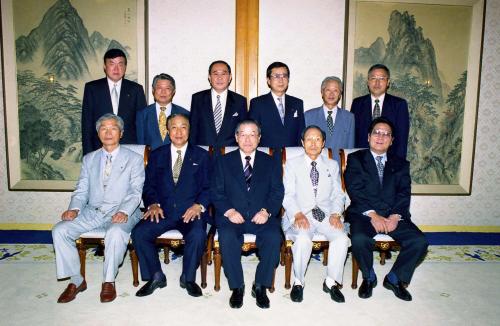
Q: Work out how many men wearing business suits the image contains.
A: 11